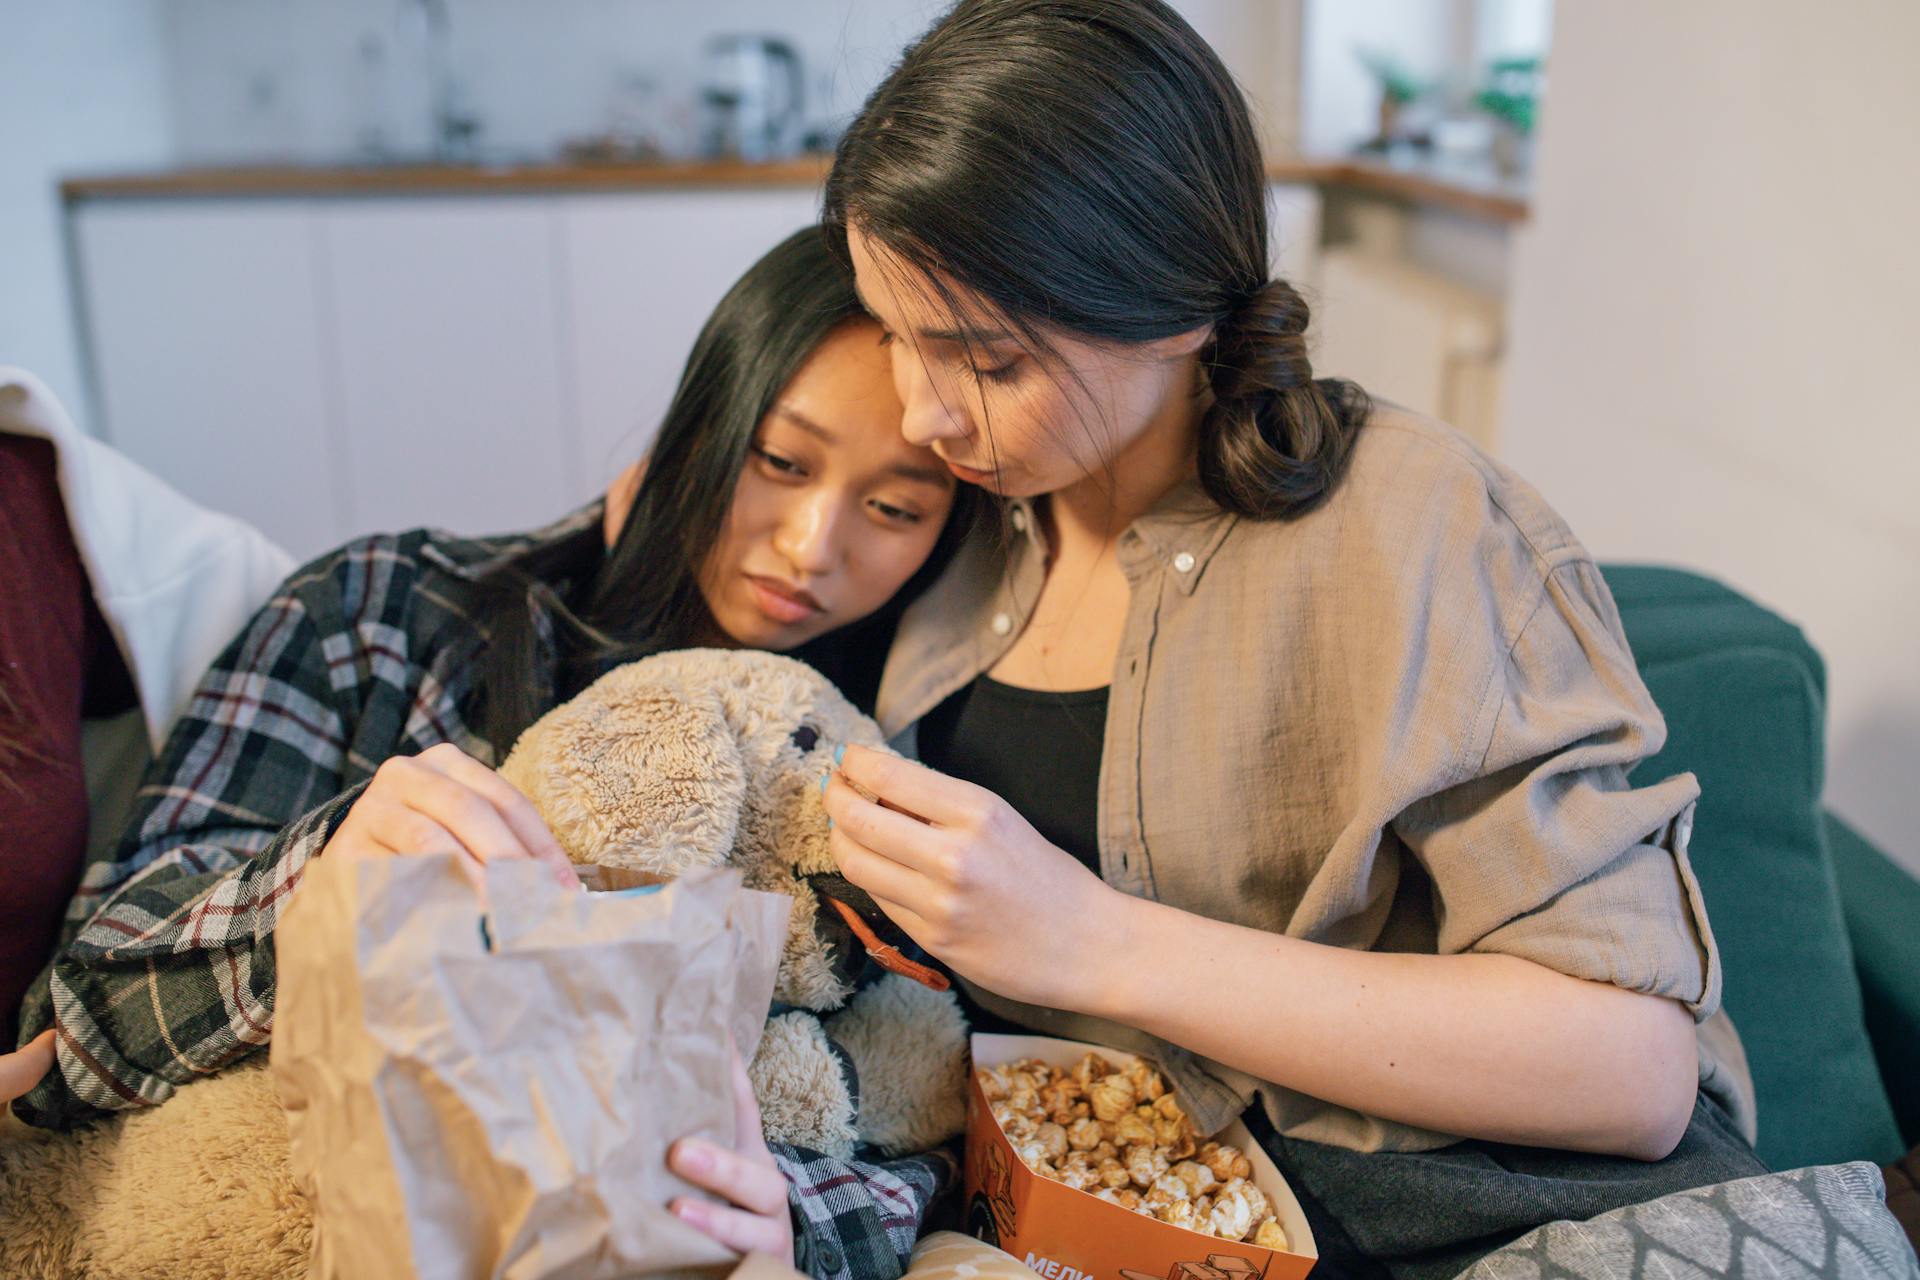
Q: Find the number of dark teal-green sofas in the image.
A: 1